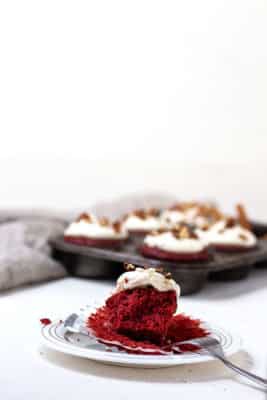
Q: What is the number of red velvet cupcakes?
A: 6